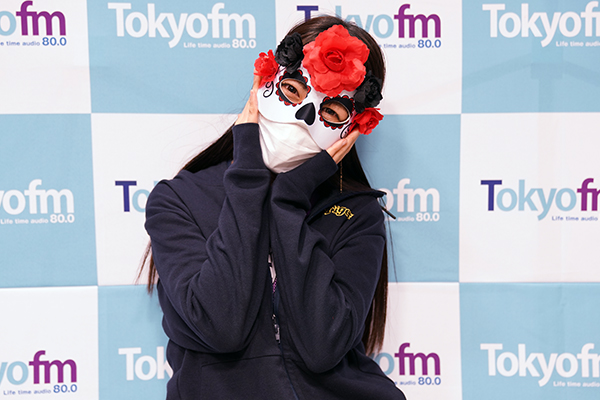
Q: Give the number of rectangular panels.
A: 12